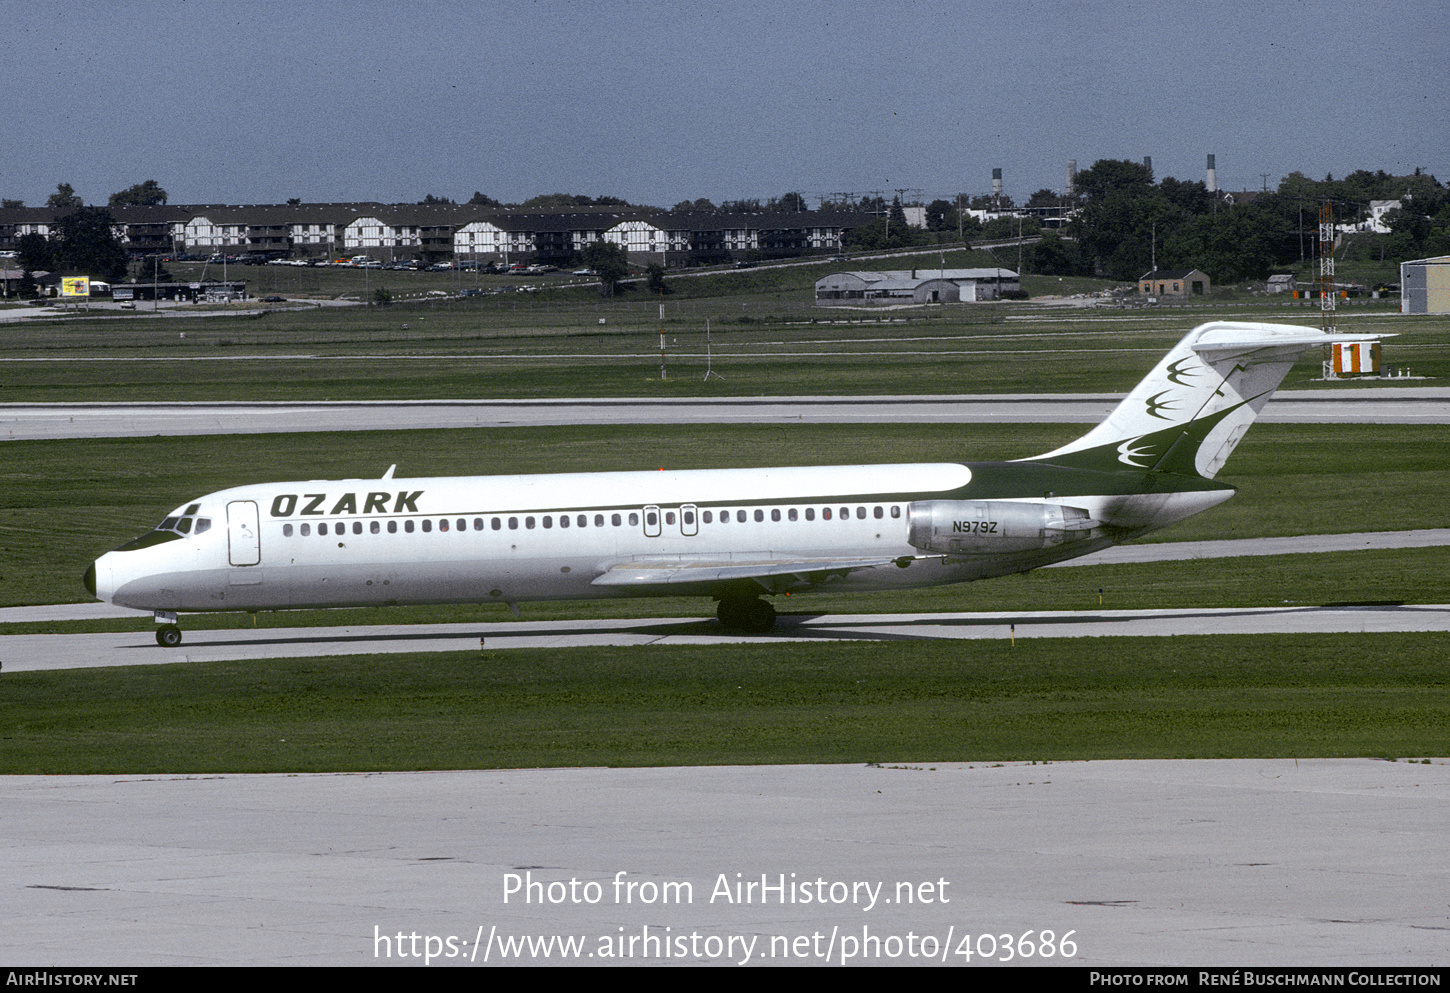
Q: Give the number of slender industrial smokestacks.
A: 4